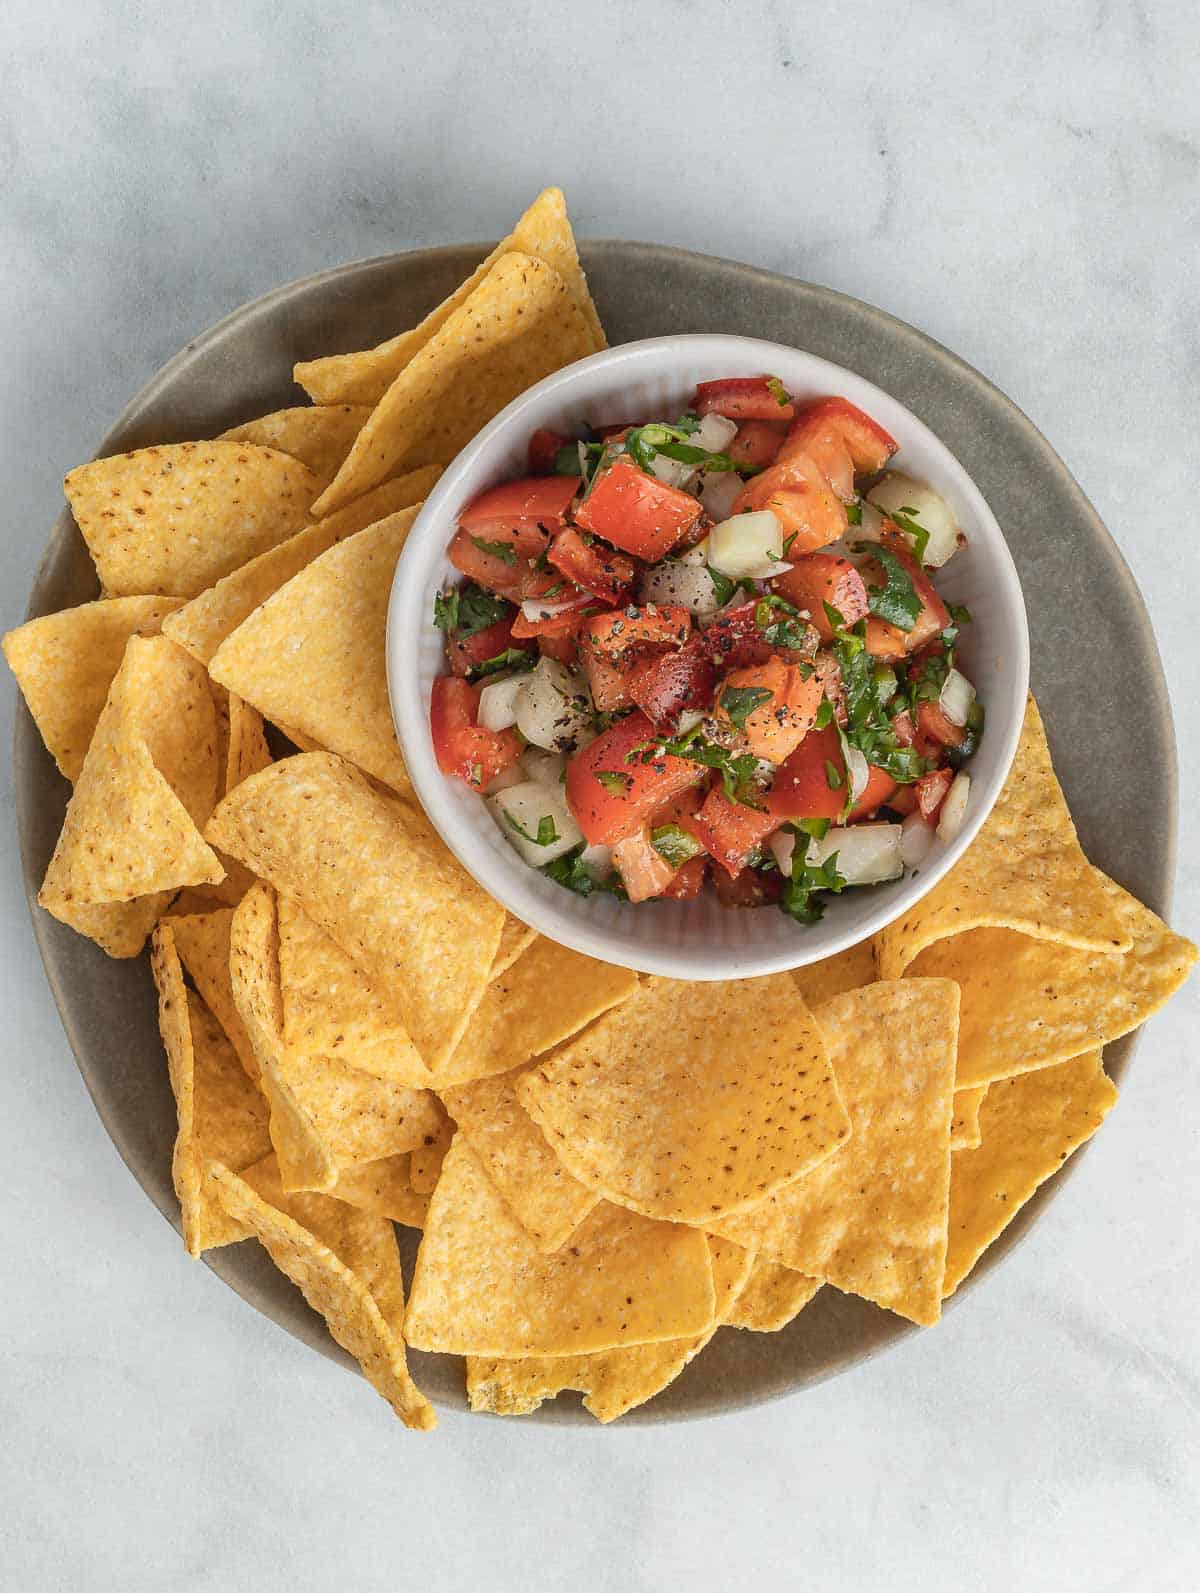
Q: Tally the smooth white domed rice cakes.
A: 0